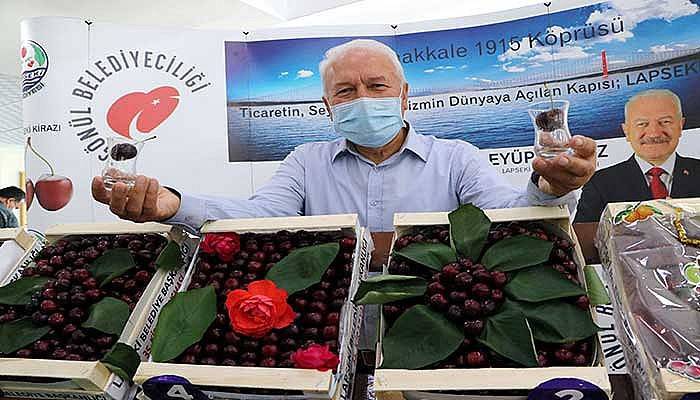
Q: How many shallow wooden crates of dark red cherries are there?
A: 3